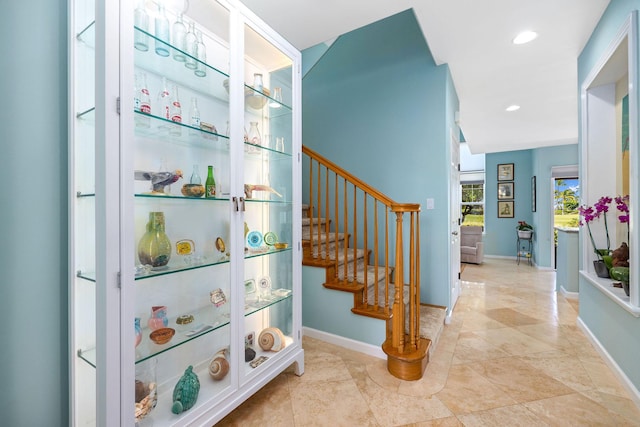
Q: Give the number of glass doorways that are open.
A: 0